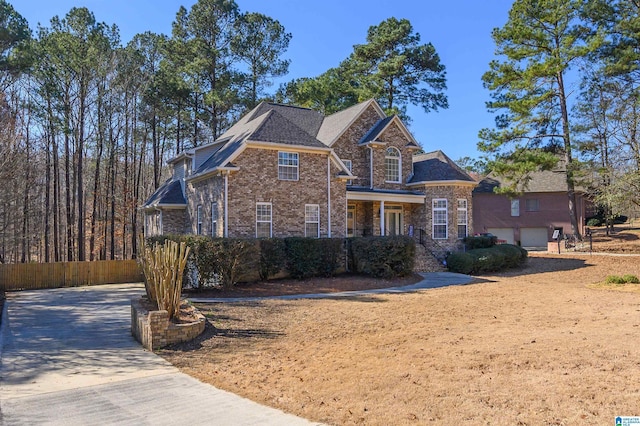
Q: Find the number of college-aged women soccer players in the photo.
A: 0